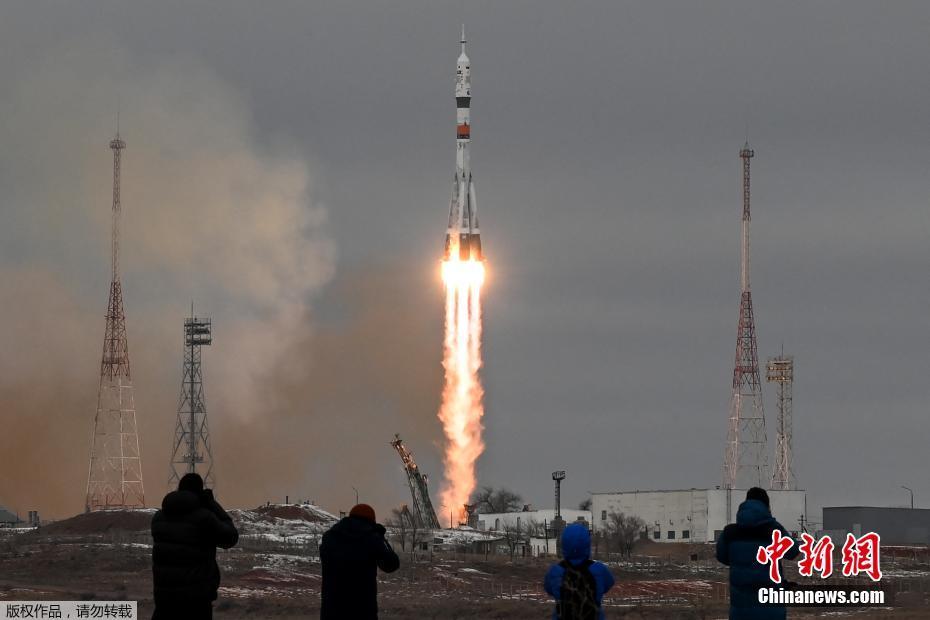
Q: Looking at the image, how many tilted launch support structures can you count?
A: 1